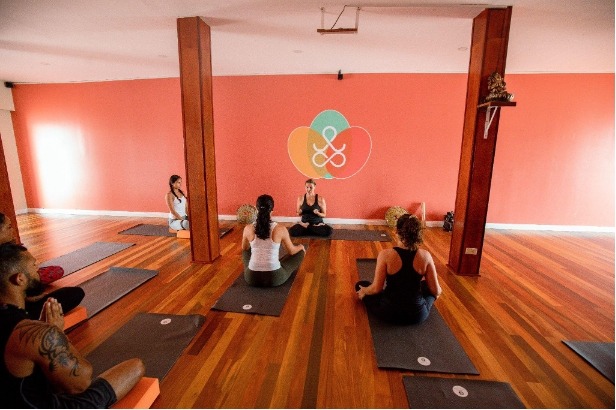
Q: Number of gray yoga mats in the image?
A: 9